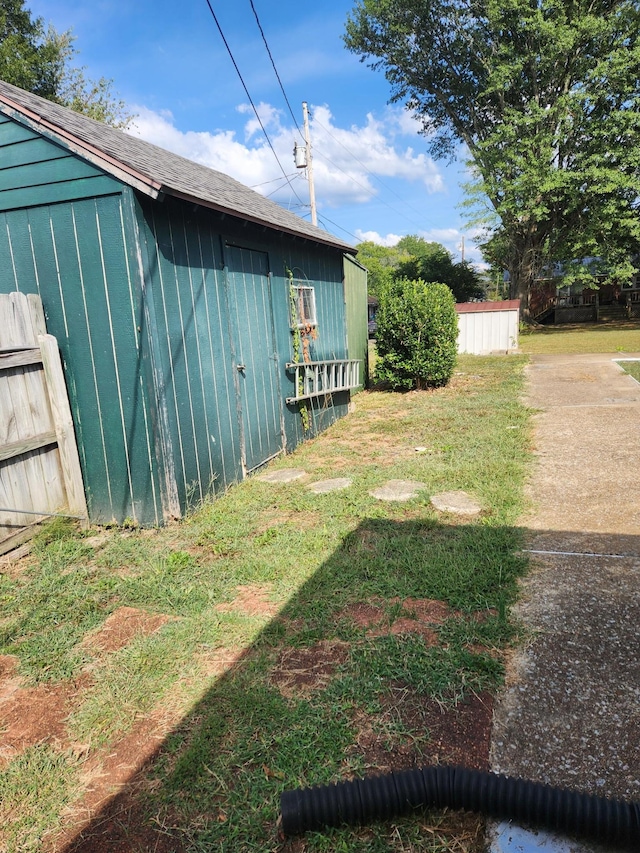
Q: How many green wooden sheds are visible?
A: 1